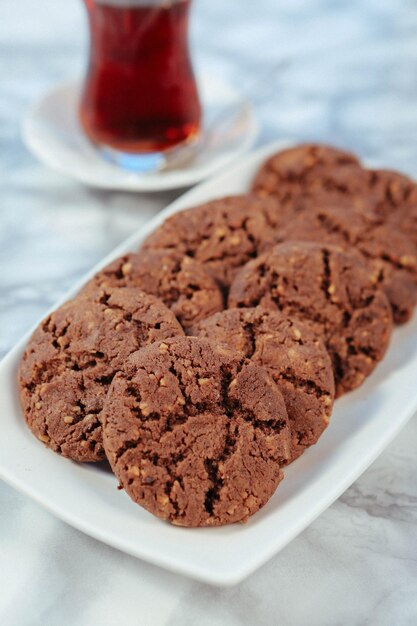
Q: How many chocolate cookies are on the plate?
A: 9